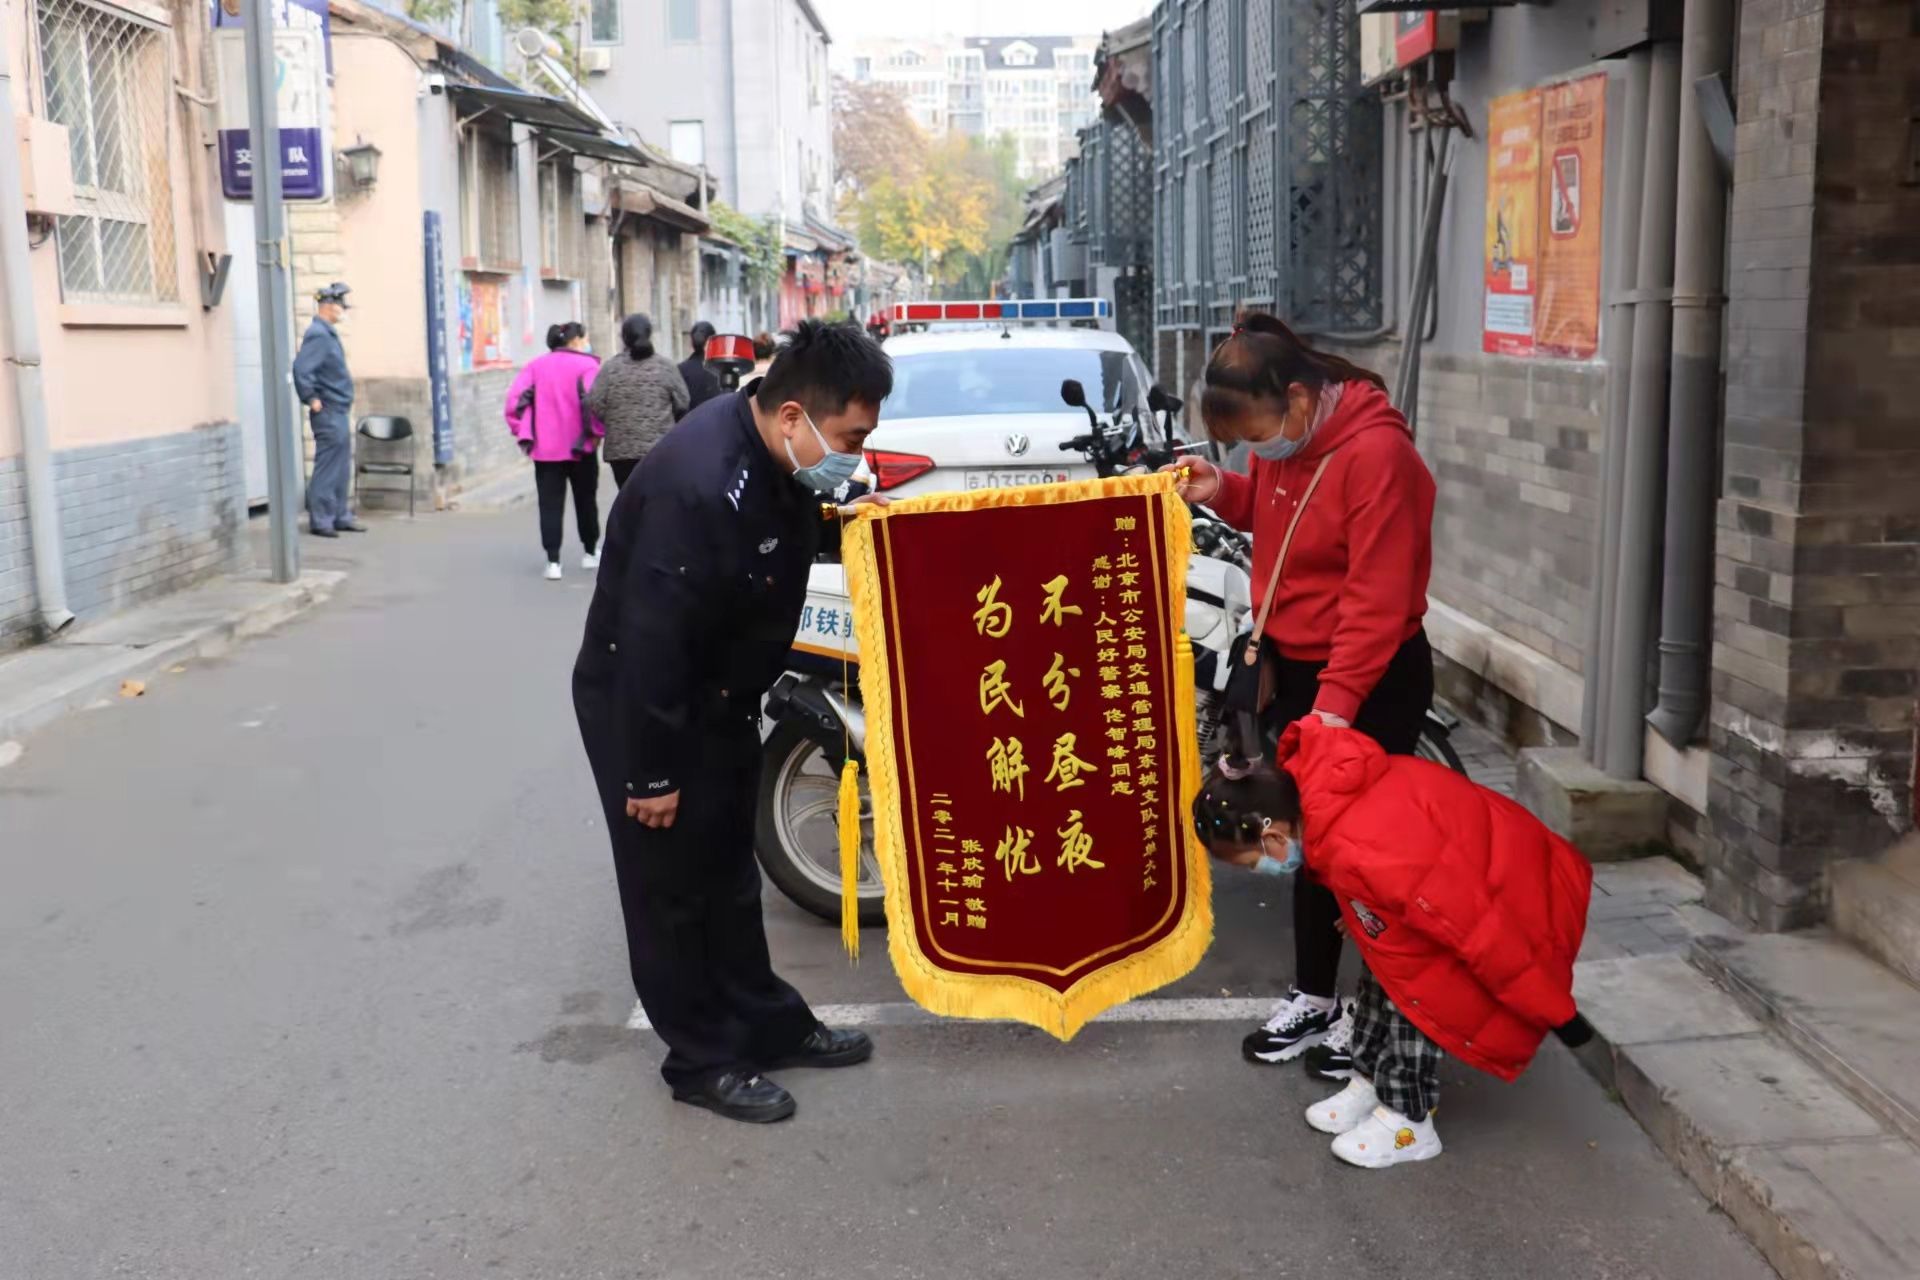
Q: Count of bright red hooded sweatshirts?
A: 1